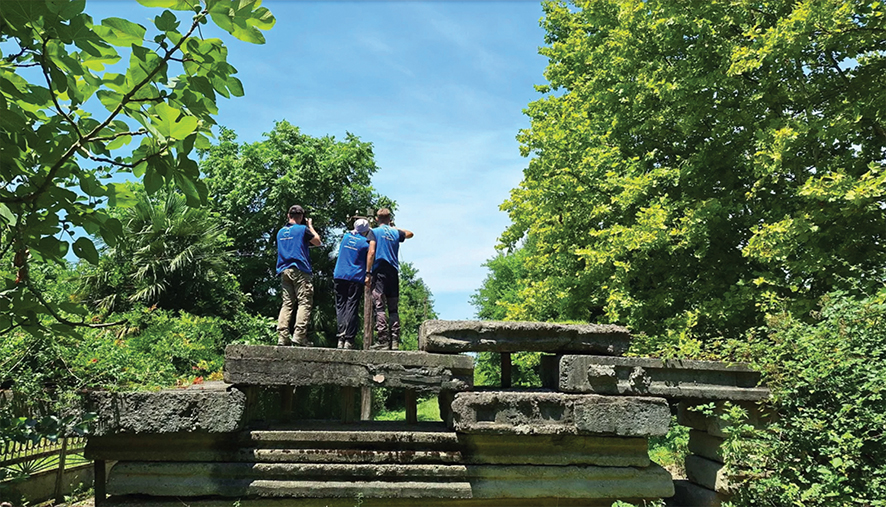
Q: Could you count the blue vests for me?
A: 3